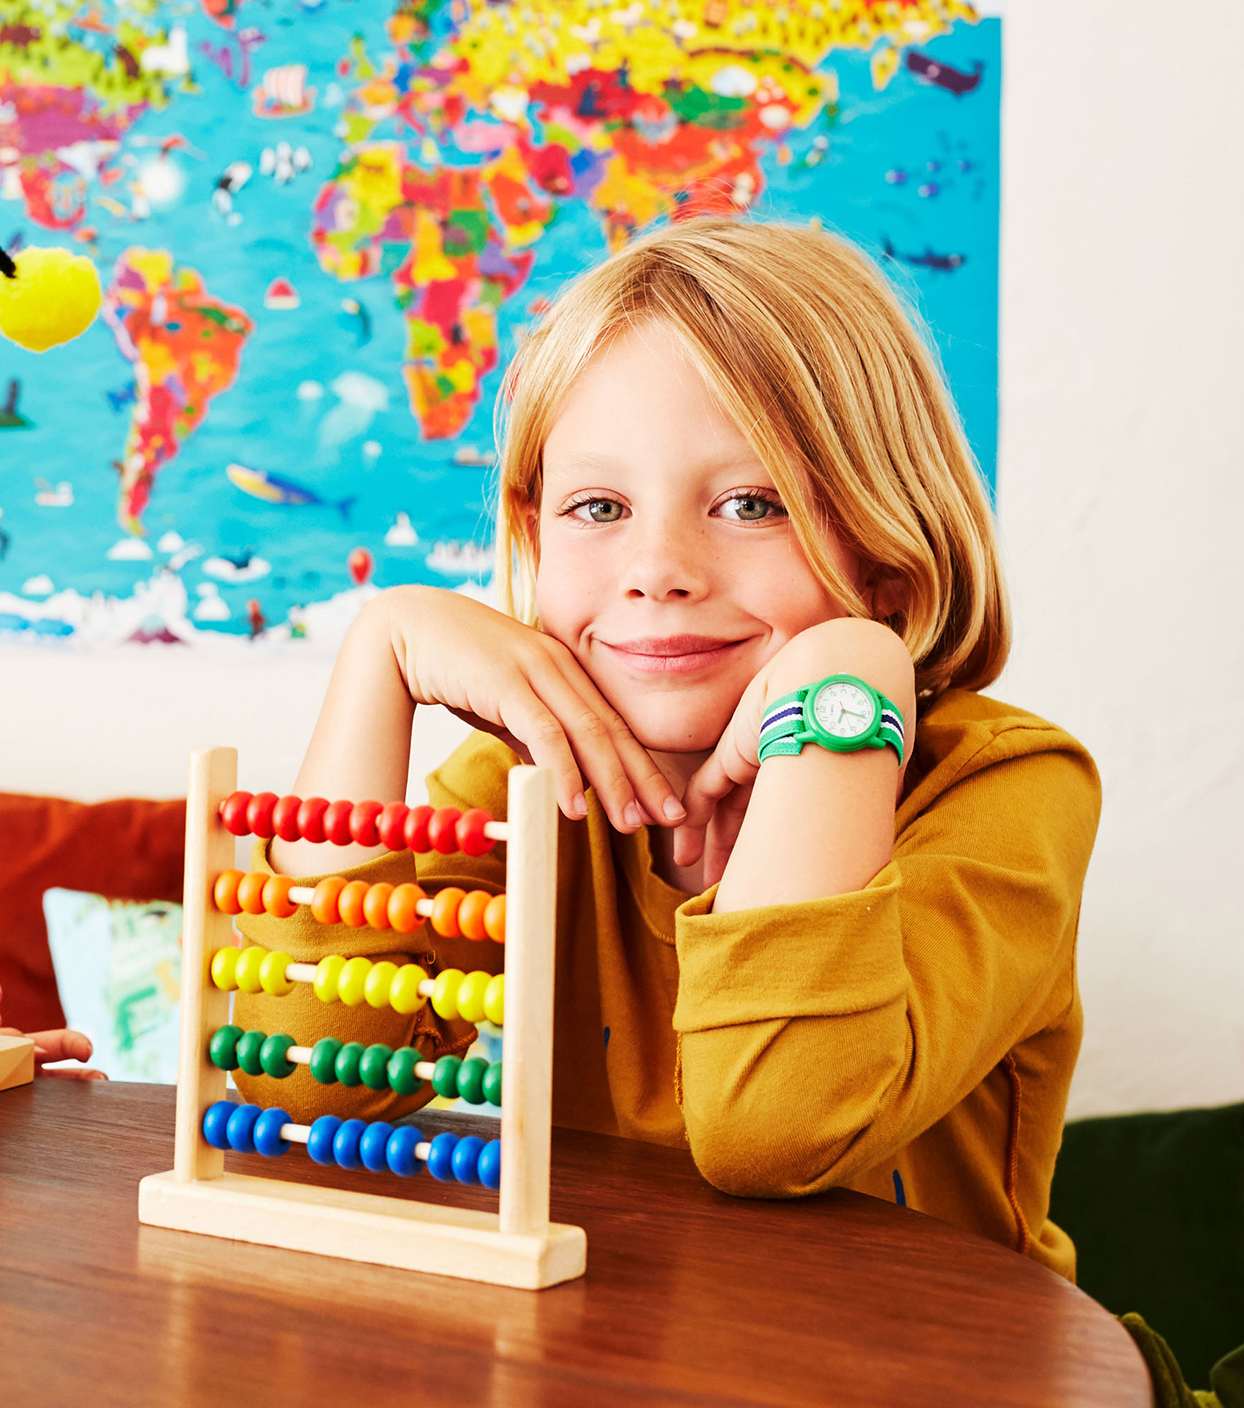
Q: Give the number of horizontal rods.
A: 5